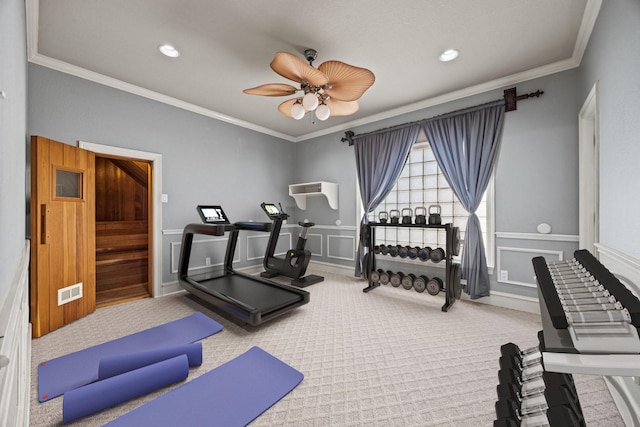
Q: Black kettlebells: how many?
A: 5